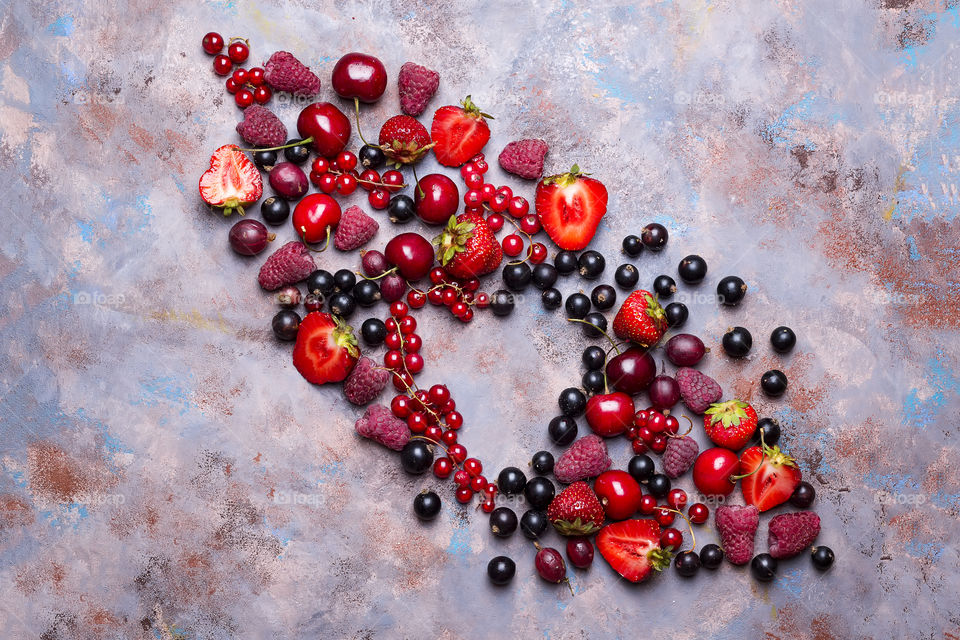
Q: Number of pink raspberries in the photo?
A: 13